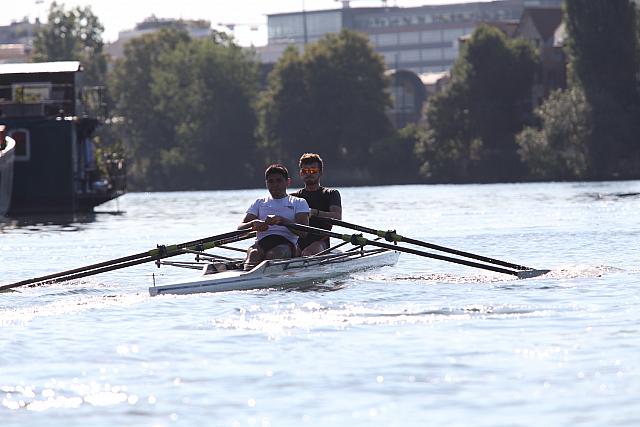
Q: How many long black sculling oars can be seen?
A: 4